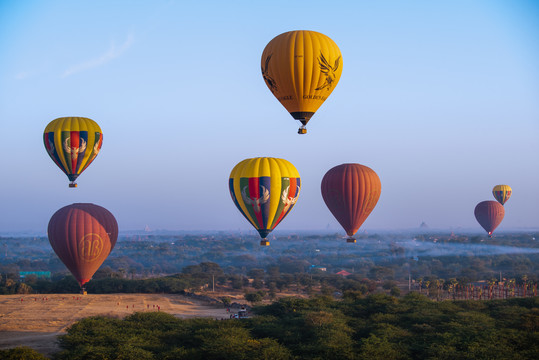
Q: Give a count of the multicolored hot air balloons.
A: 3